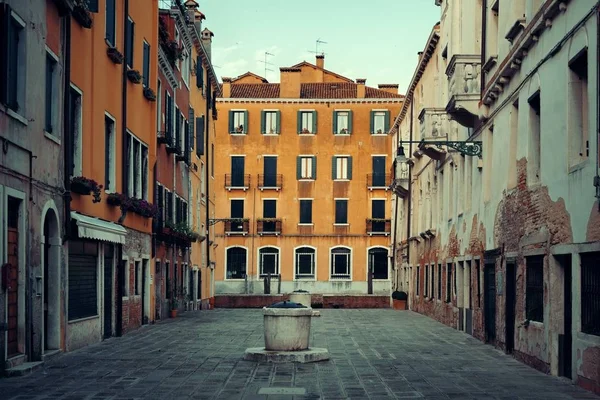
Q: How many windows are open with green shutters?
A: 7